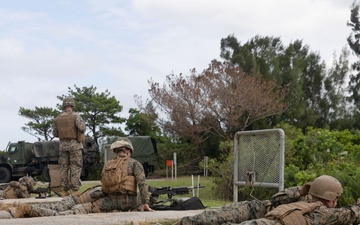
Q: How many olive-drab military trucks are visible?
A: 2